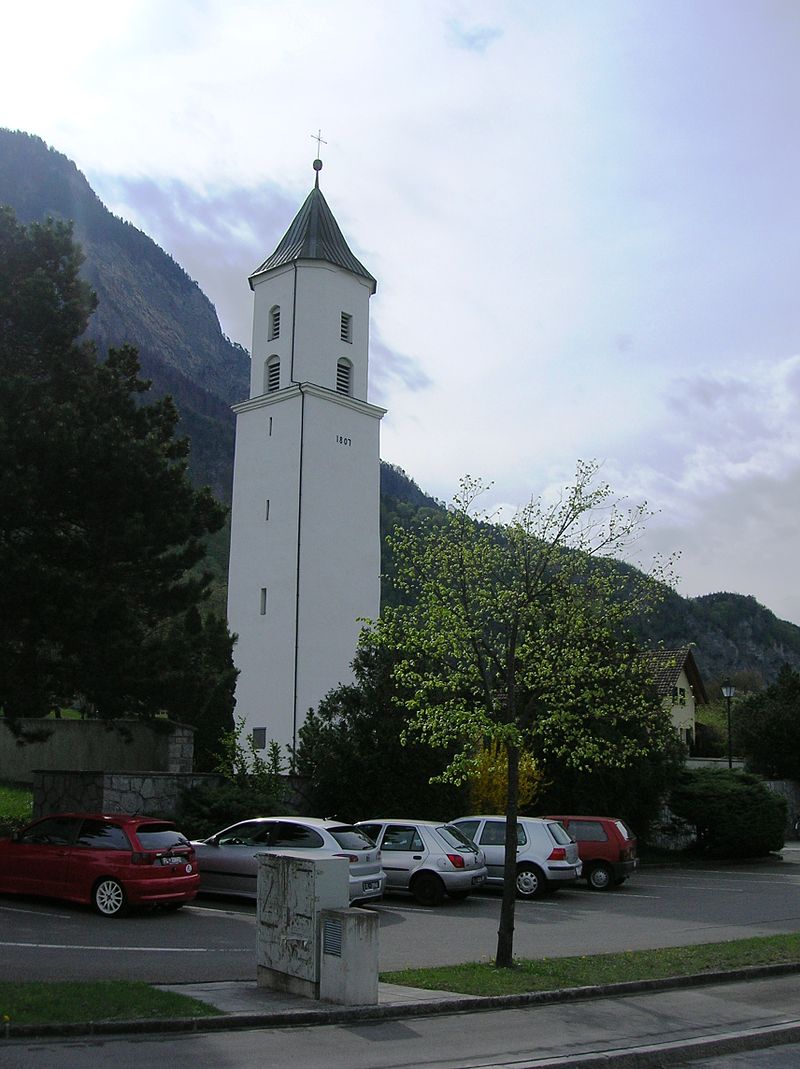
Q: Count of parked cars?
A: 5